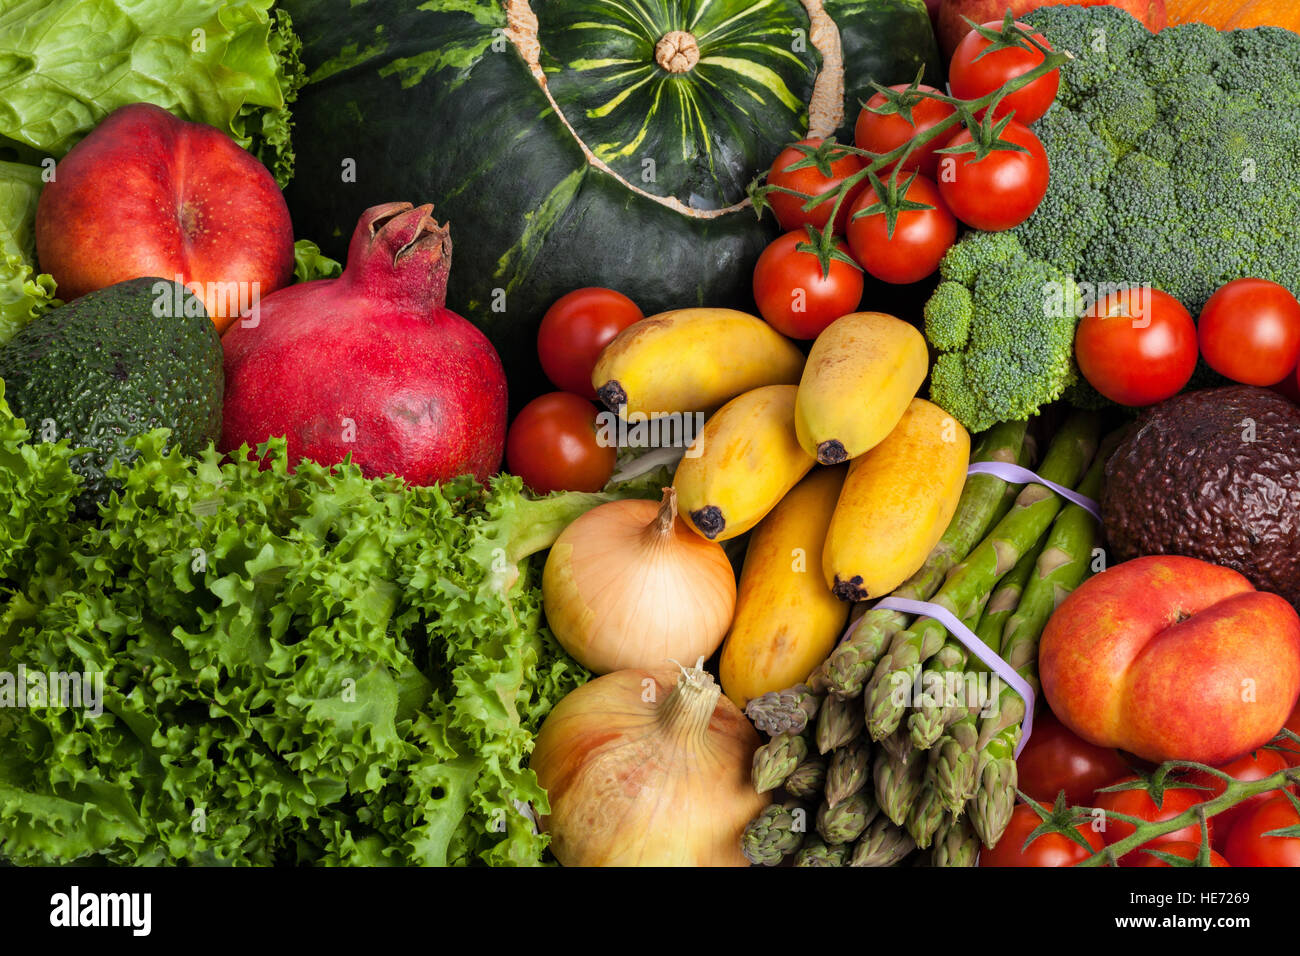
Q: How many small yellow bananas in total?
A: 5